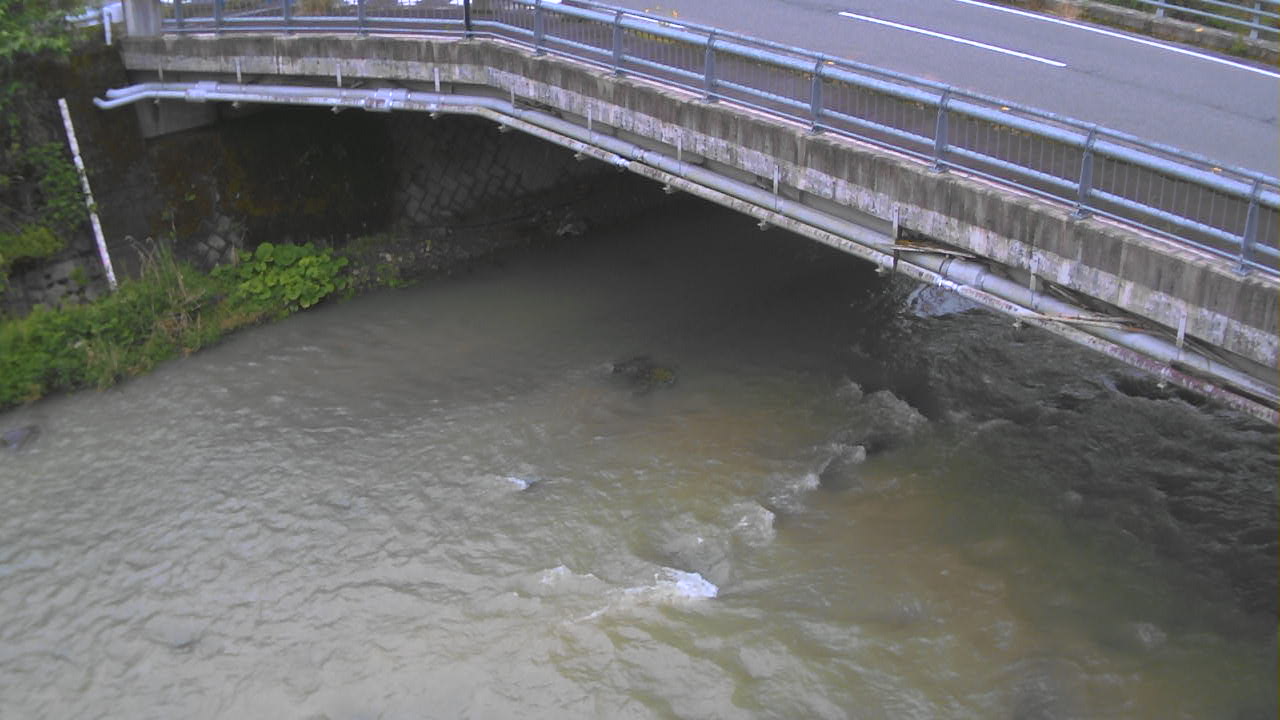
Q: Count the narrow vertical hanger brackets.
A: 11